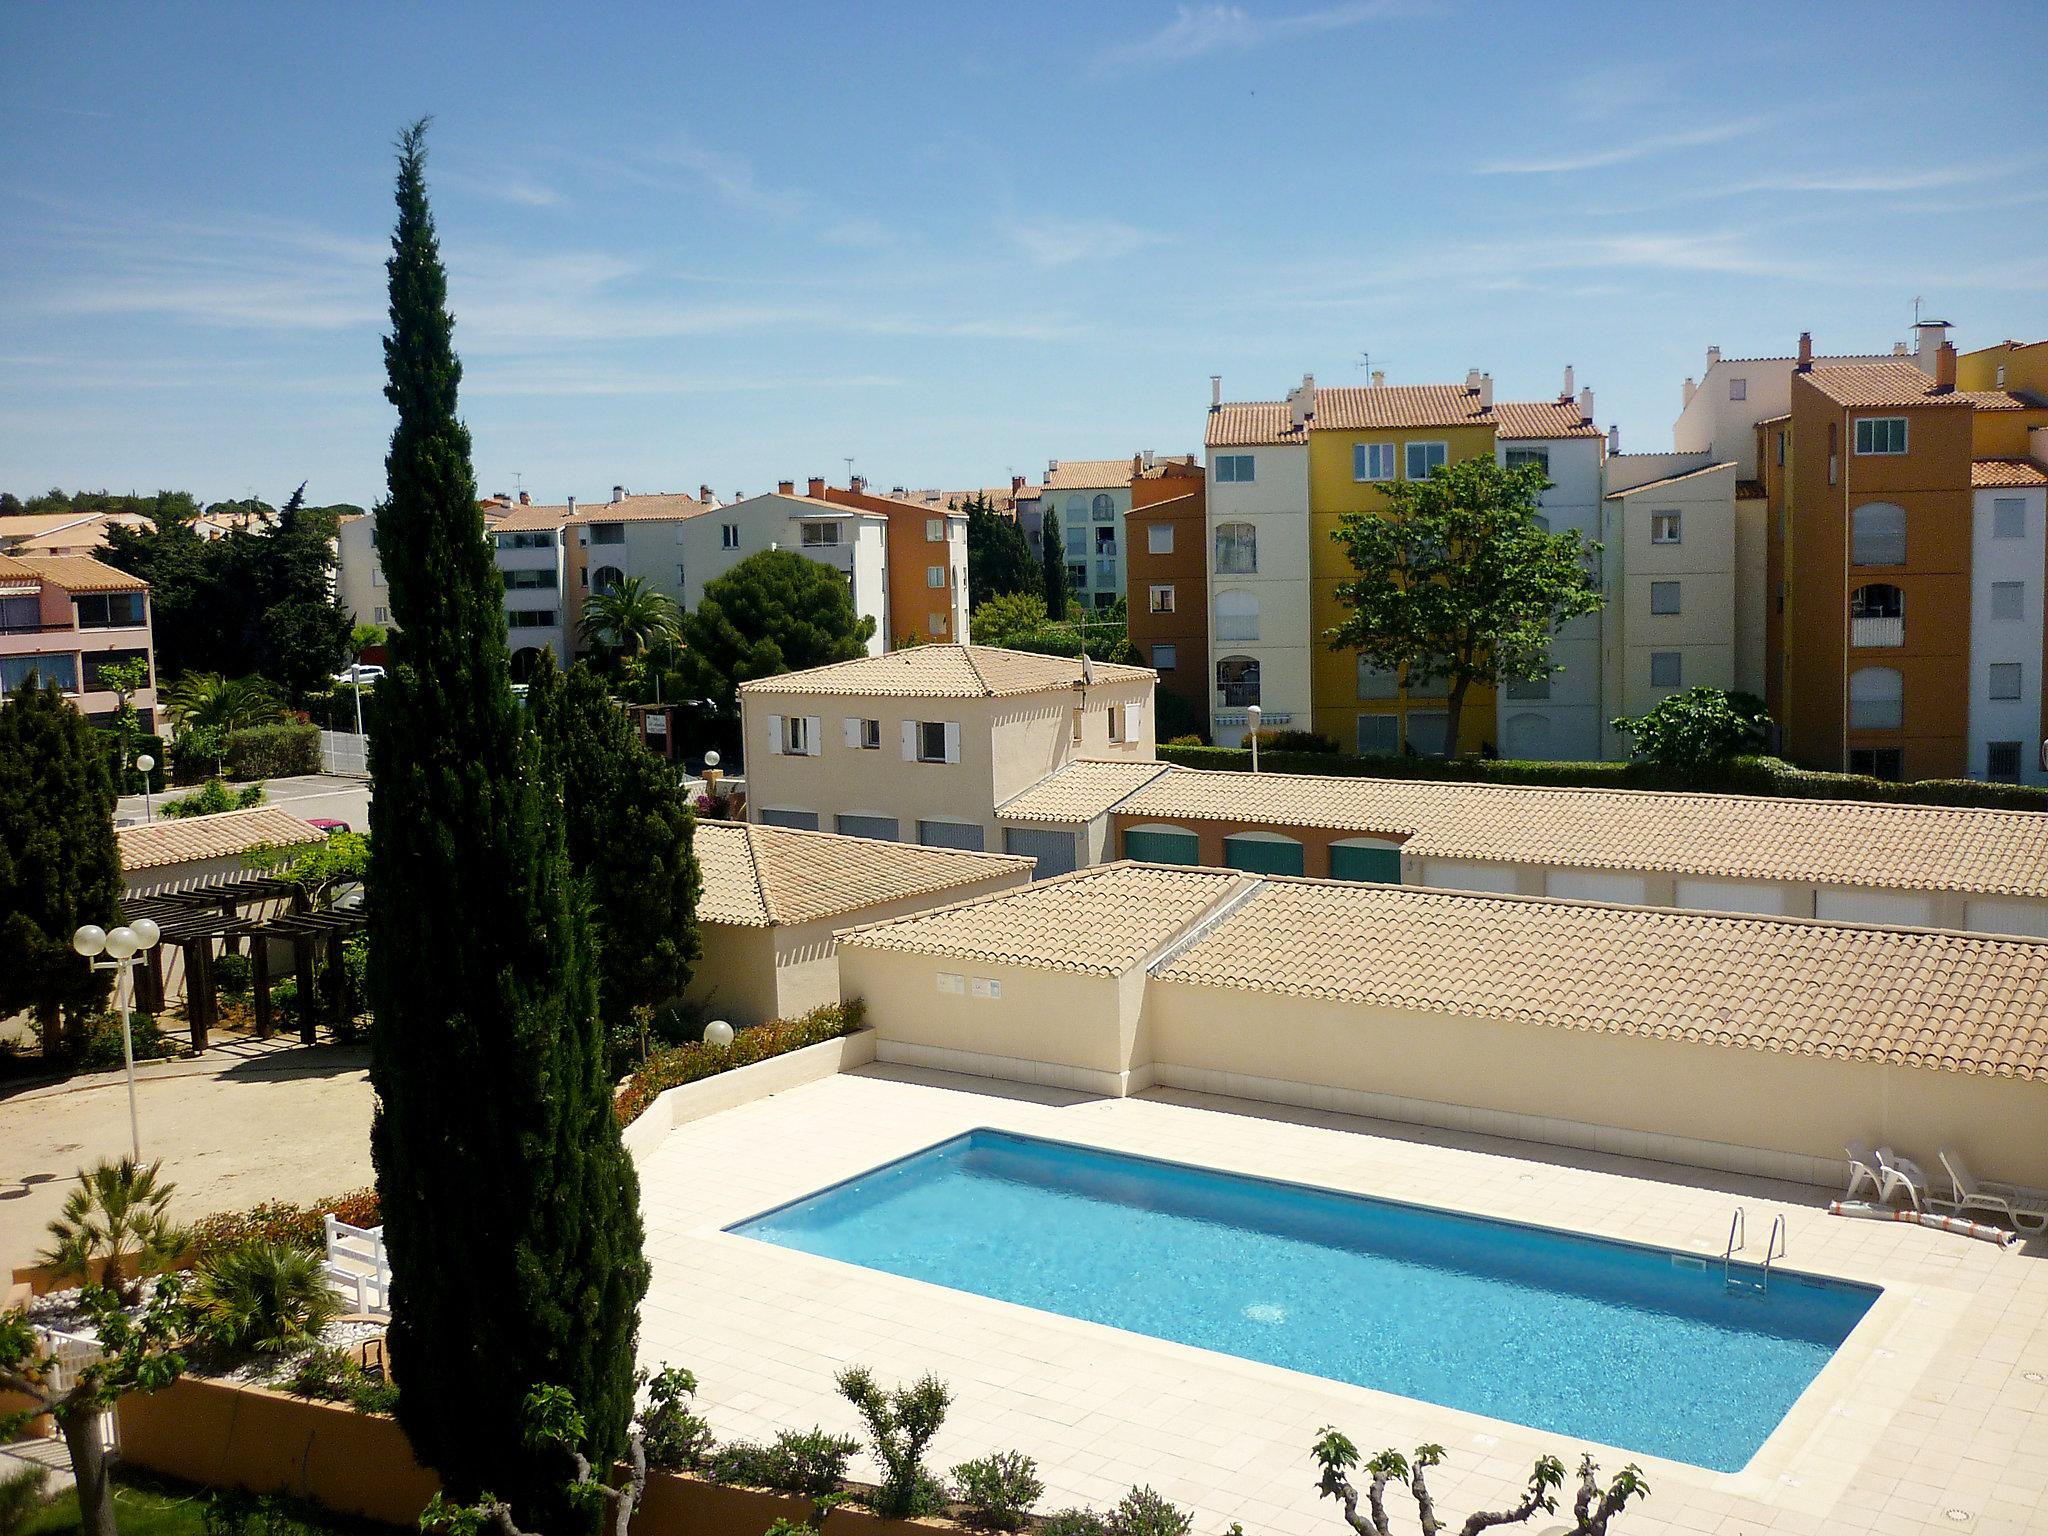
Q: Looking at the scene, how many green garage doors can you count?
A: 3